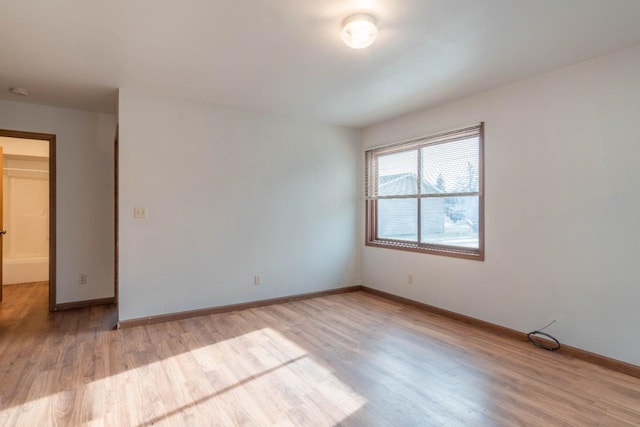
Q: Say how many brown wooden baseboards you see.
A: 3